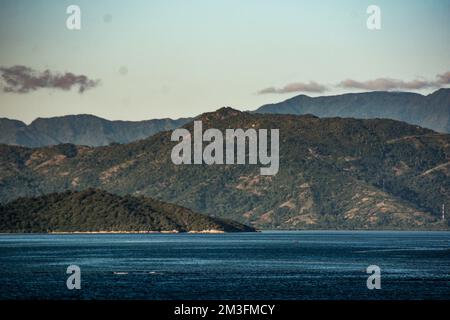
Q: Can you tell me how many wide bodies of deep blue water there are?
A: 1